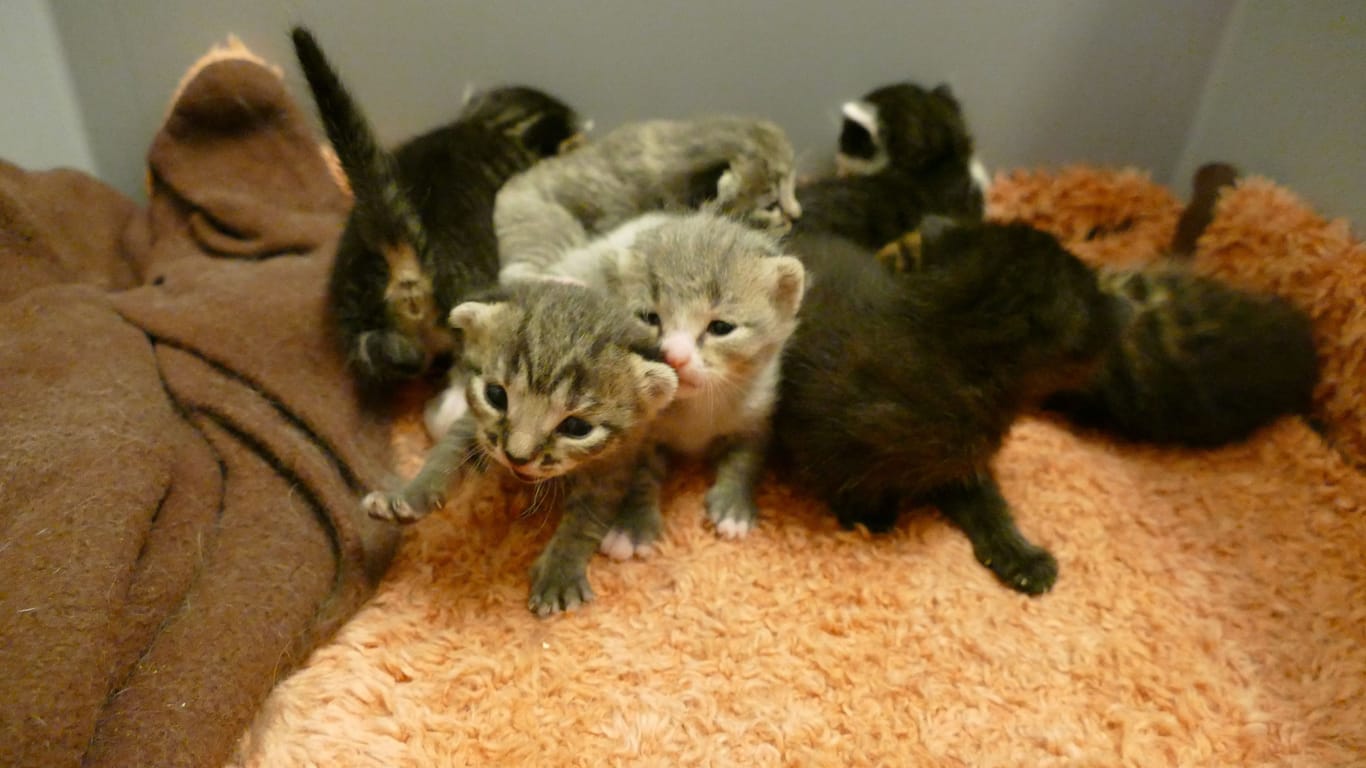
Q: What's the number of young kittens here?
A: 7